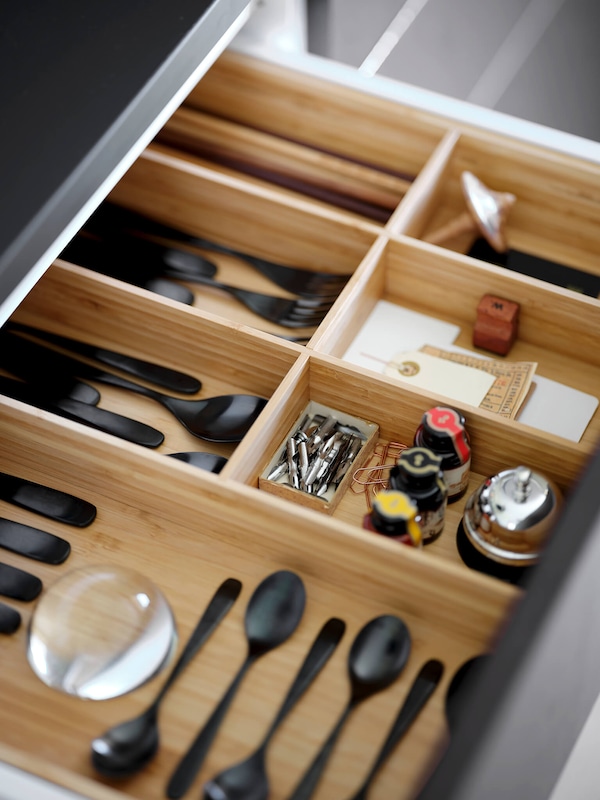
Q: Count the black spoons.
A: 8